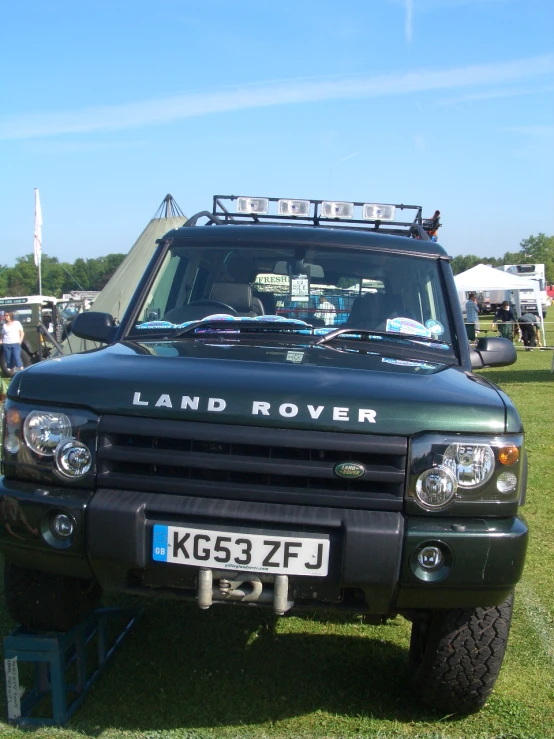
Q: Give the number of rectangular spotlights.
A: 4